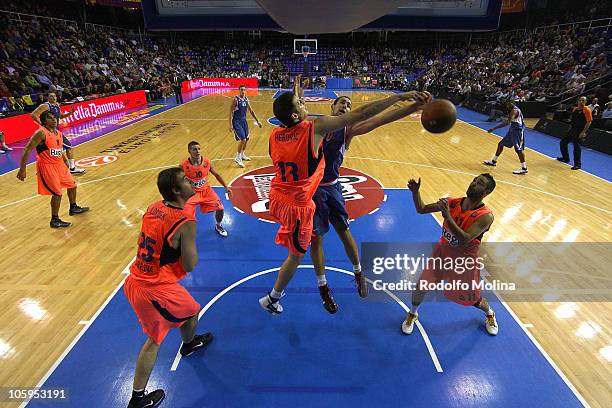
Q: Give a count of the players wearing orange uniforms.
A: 5